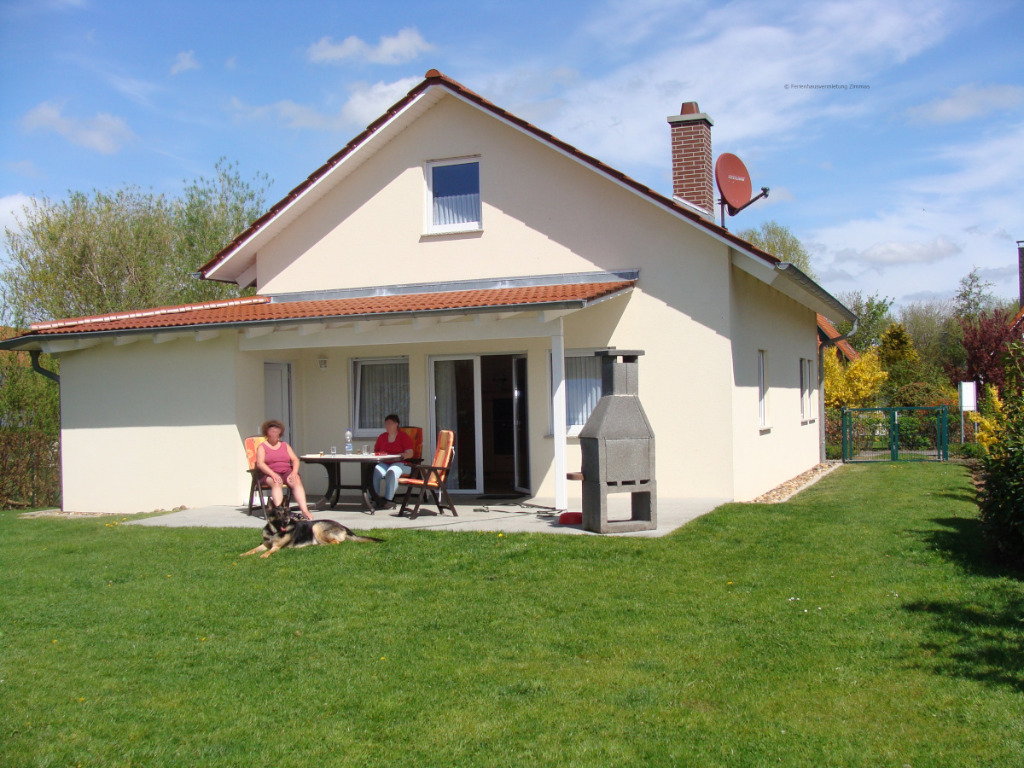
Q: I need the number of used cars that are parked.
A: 0